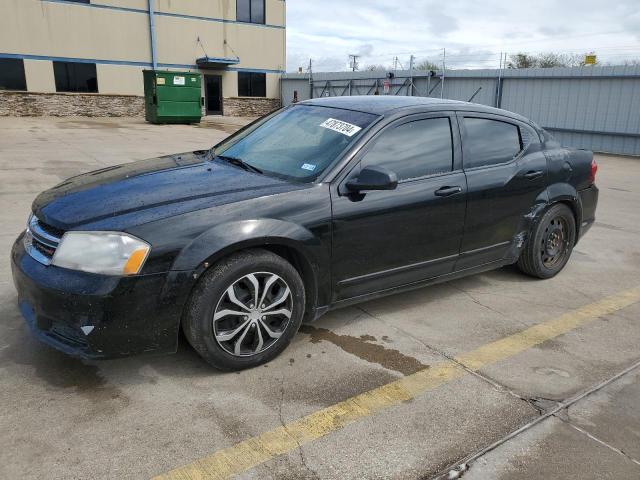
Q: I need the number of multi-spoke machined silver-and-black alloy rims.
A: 1